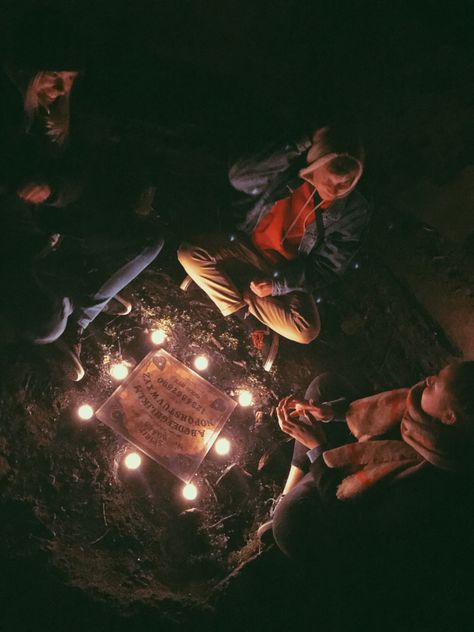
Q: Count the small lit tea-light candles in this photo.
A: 8